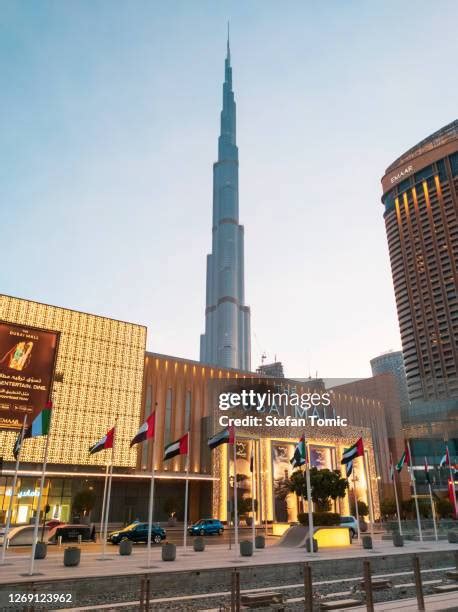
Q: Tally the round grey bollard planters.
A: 11